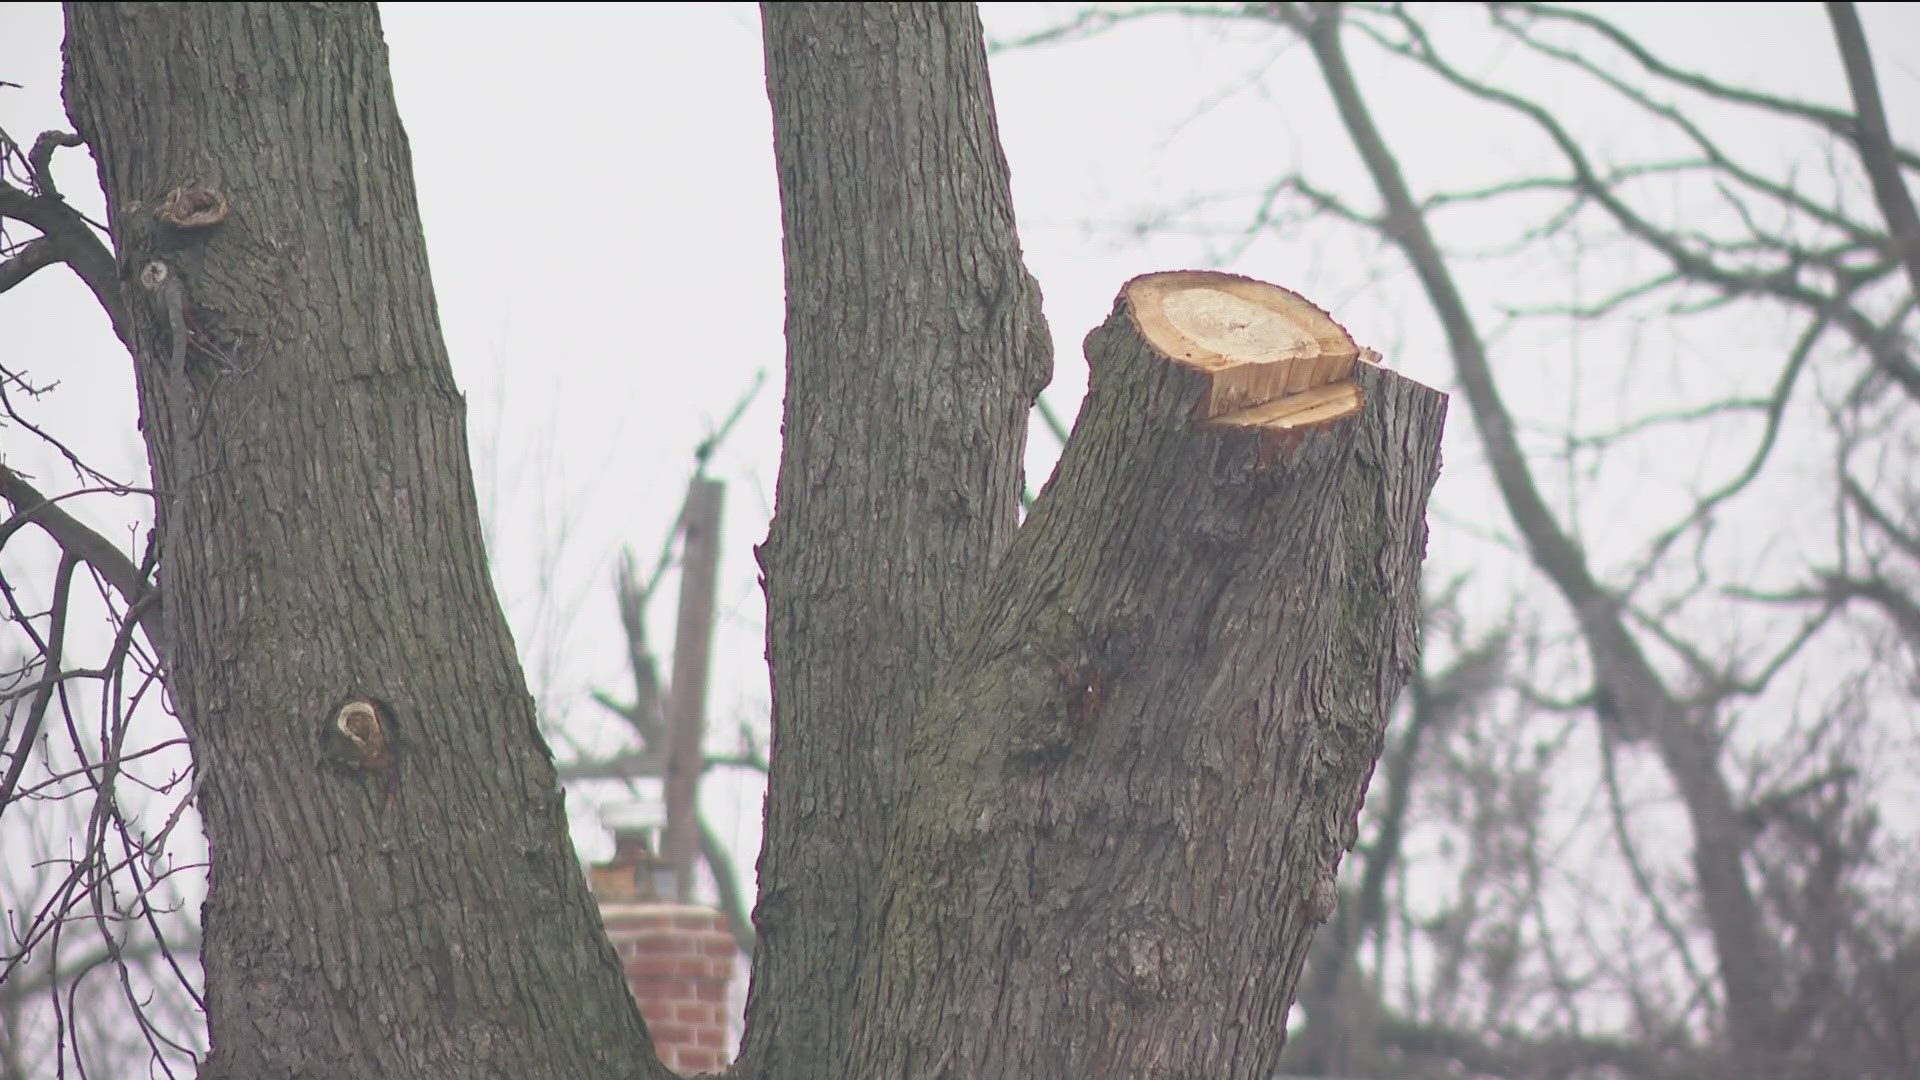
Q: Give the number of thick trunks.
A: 3